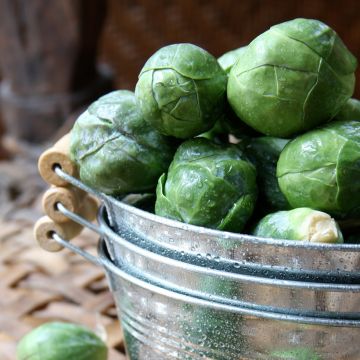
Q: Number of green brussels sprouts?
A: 10